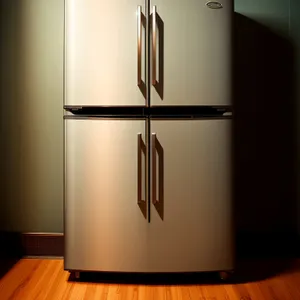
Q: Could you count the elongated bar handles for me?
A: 4